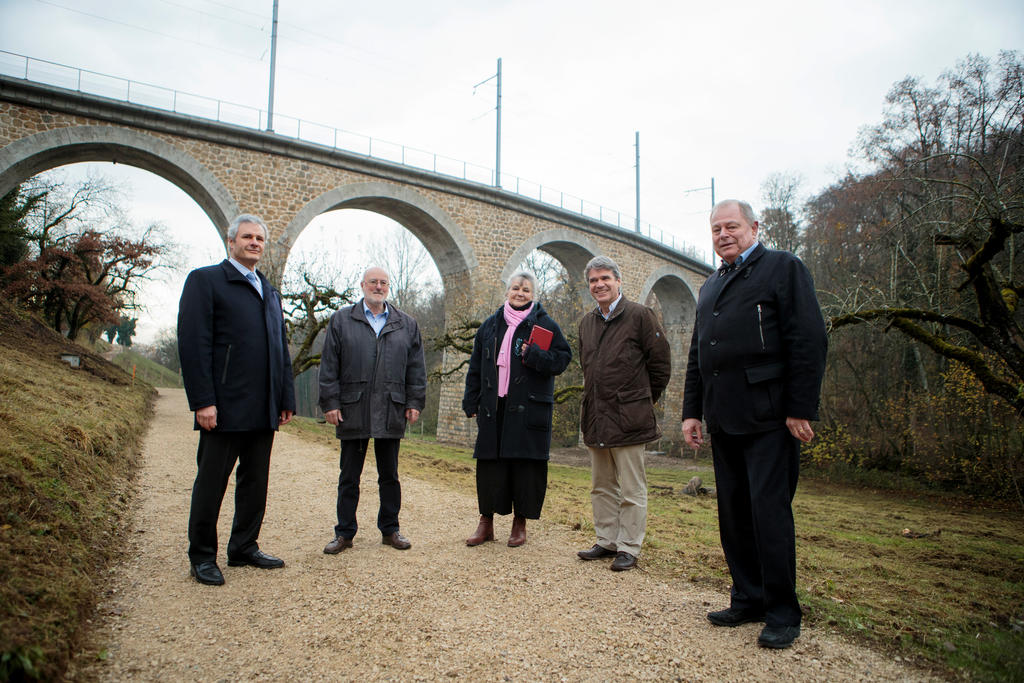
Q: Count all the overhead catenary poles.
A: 4